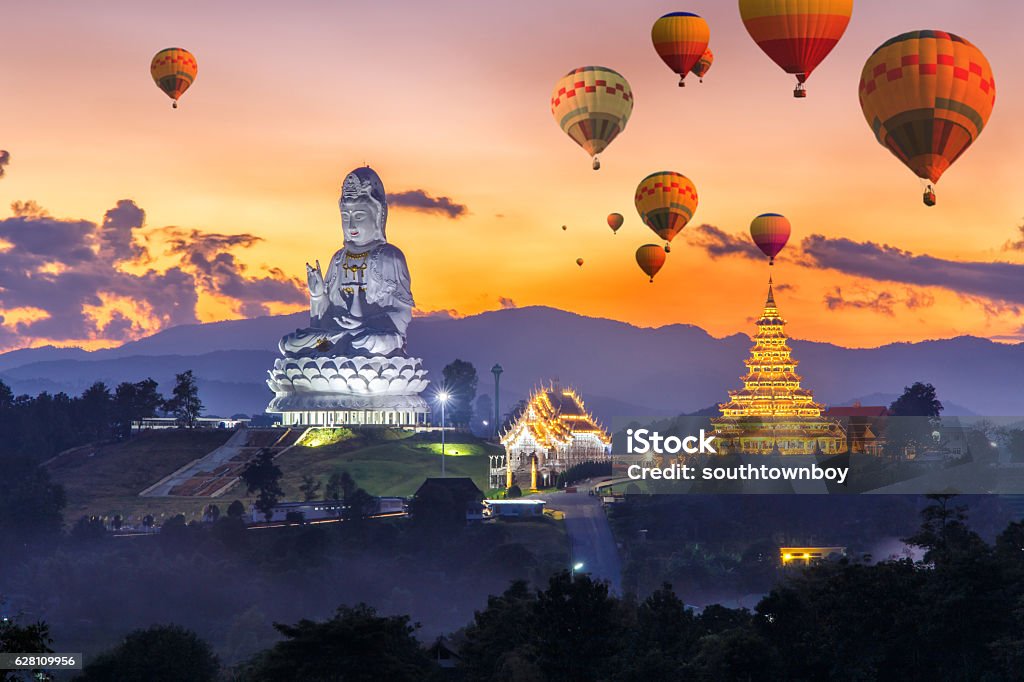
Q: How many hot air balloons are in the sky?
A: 12